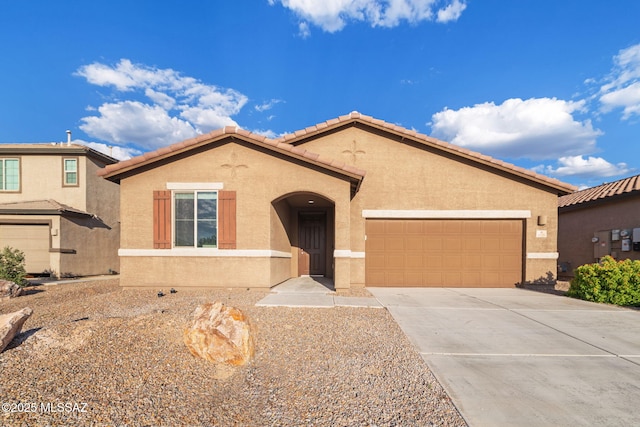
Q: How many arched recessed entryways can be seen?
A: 1